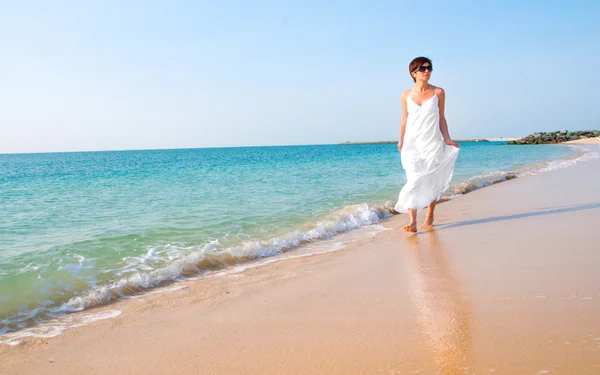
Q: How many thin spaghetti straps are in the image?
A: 2